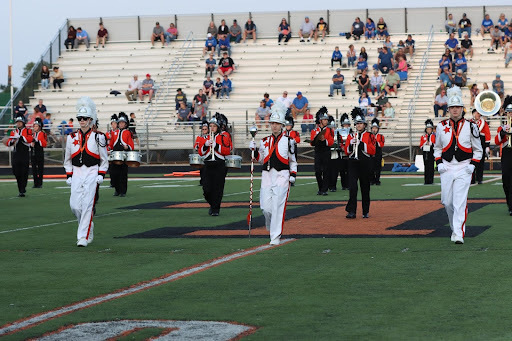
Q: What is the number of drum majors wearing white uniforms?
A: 3